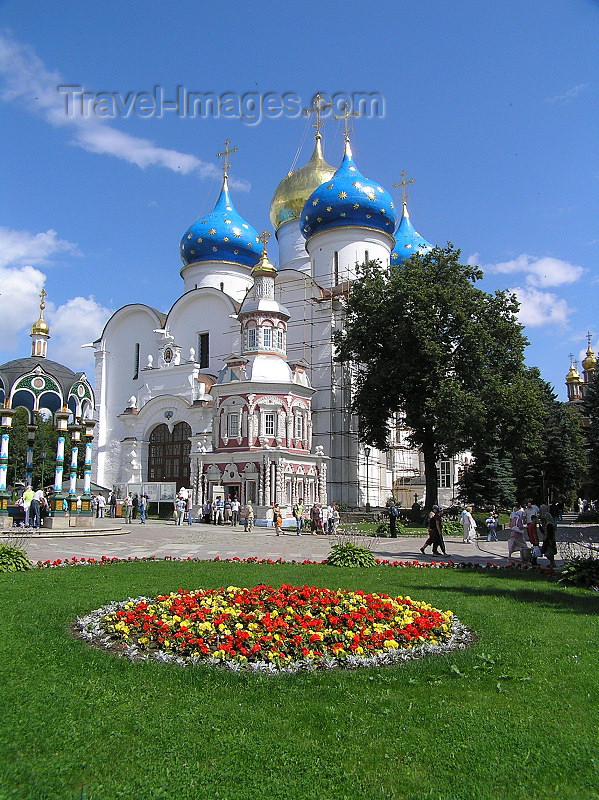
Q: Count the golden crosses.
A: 9